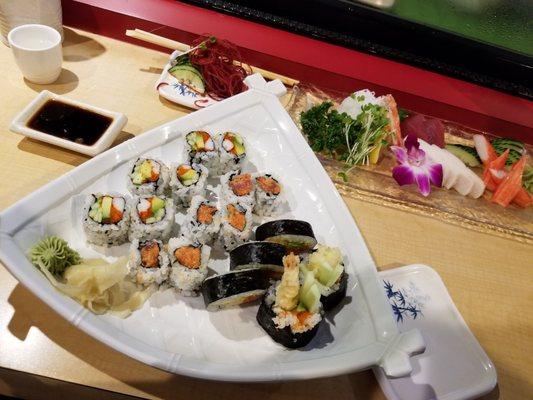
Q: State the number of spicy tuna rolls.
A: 6